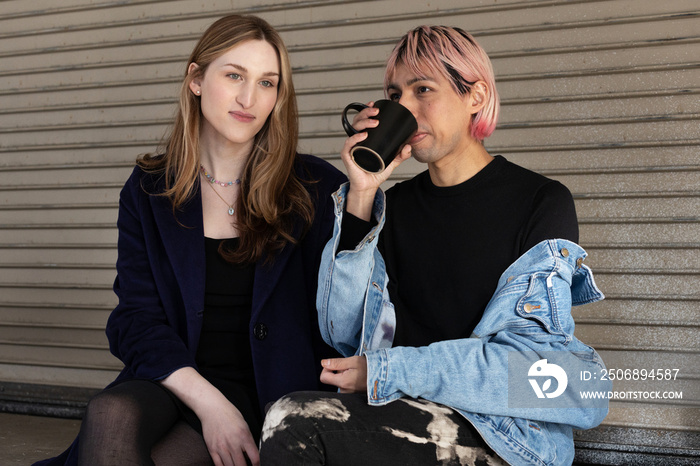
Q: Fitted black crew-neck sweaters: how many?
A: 1